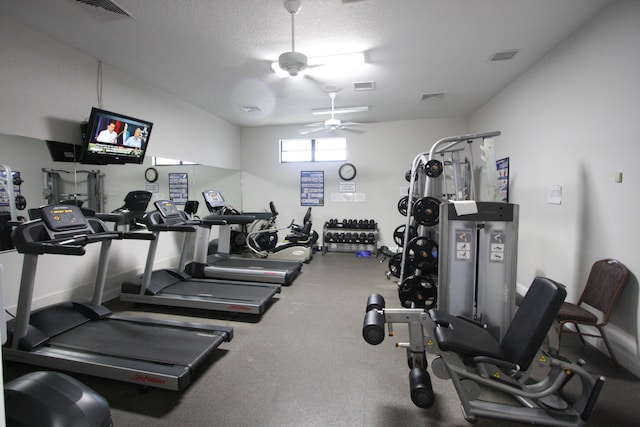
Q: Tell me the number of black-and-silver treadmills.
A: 3